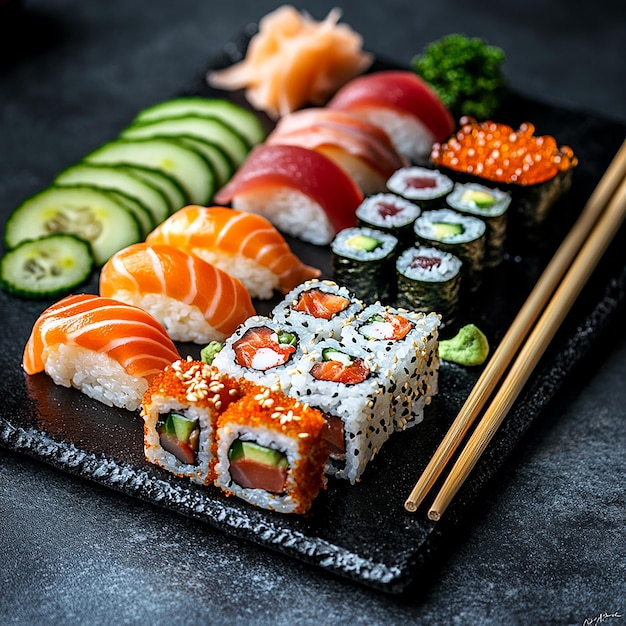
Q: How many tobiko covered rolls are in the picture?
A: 2